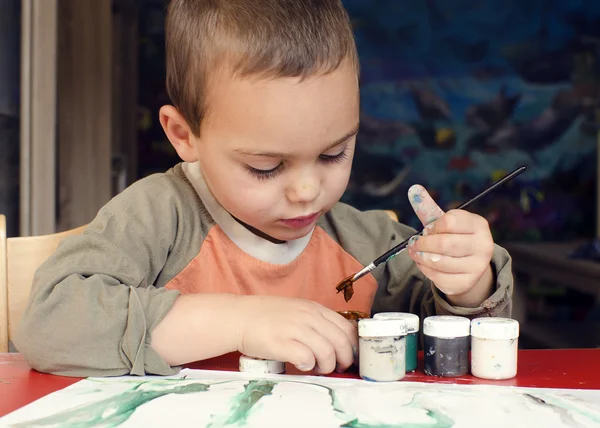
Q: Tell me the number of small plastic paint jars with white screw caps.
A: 4